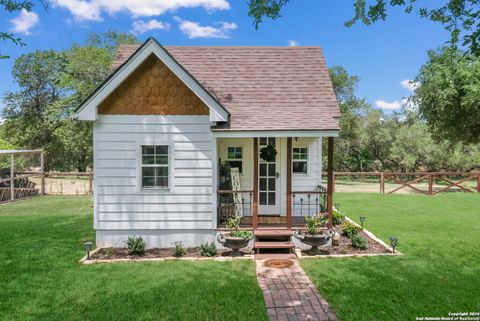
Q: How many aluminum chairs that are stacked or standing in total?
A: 0